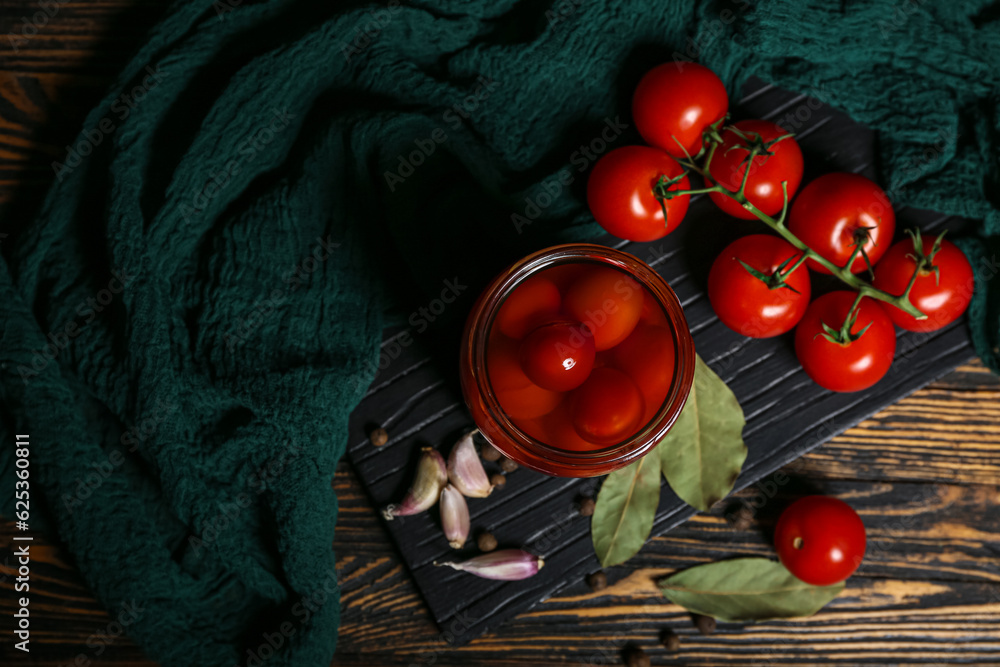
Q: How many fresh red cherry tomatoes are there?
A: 8